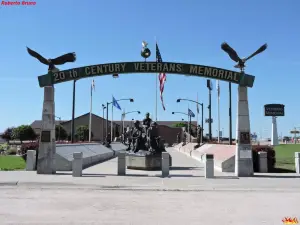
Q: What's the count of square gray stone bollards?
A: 7